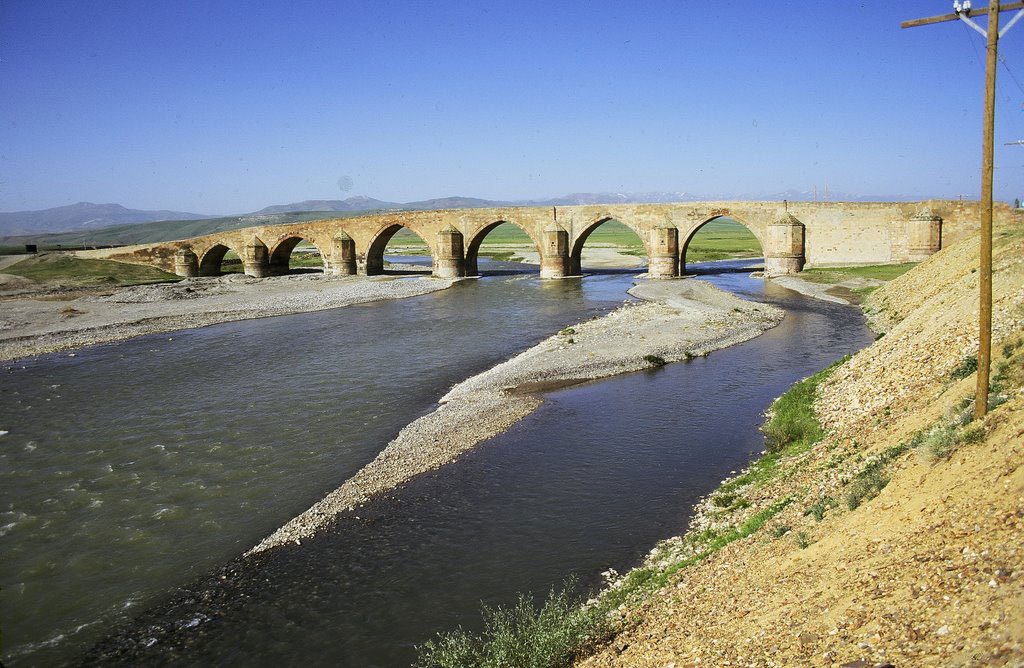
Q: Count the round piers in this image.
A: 8